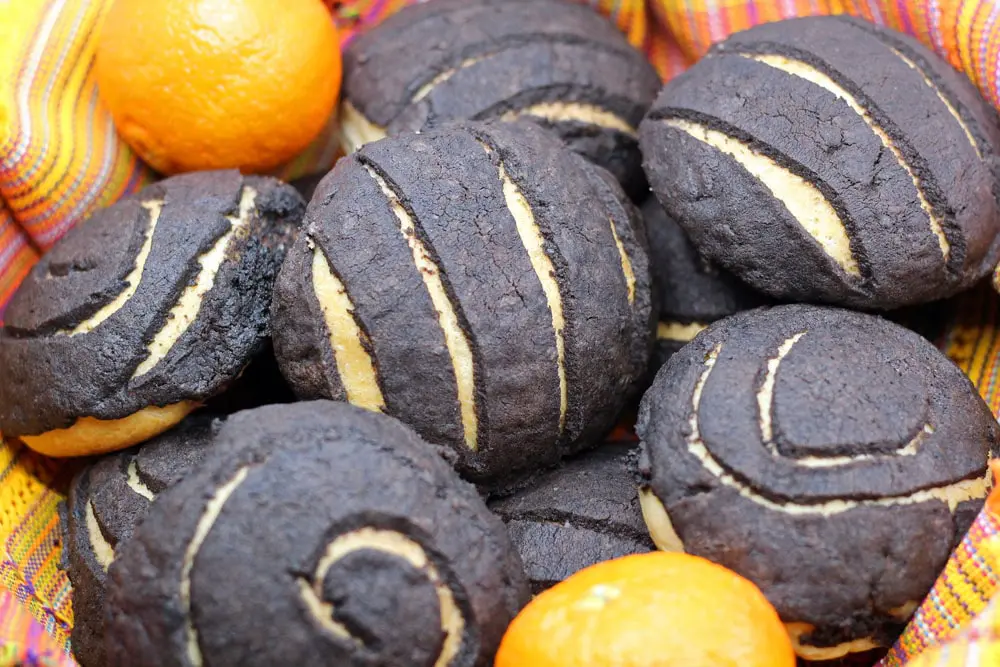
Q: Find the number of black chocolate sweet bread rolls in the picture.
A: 9